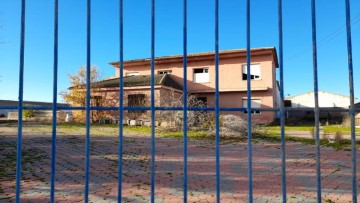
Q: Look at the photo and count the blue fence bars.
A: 11